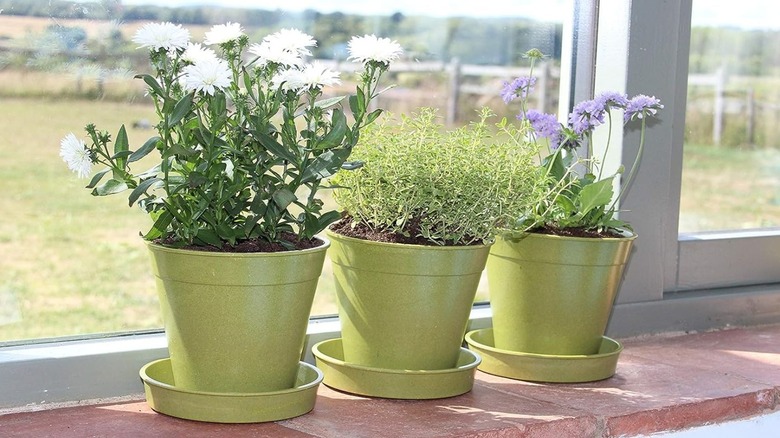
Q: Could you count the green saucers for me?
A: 3